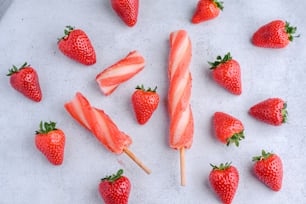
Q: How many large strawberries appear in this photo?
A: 13